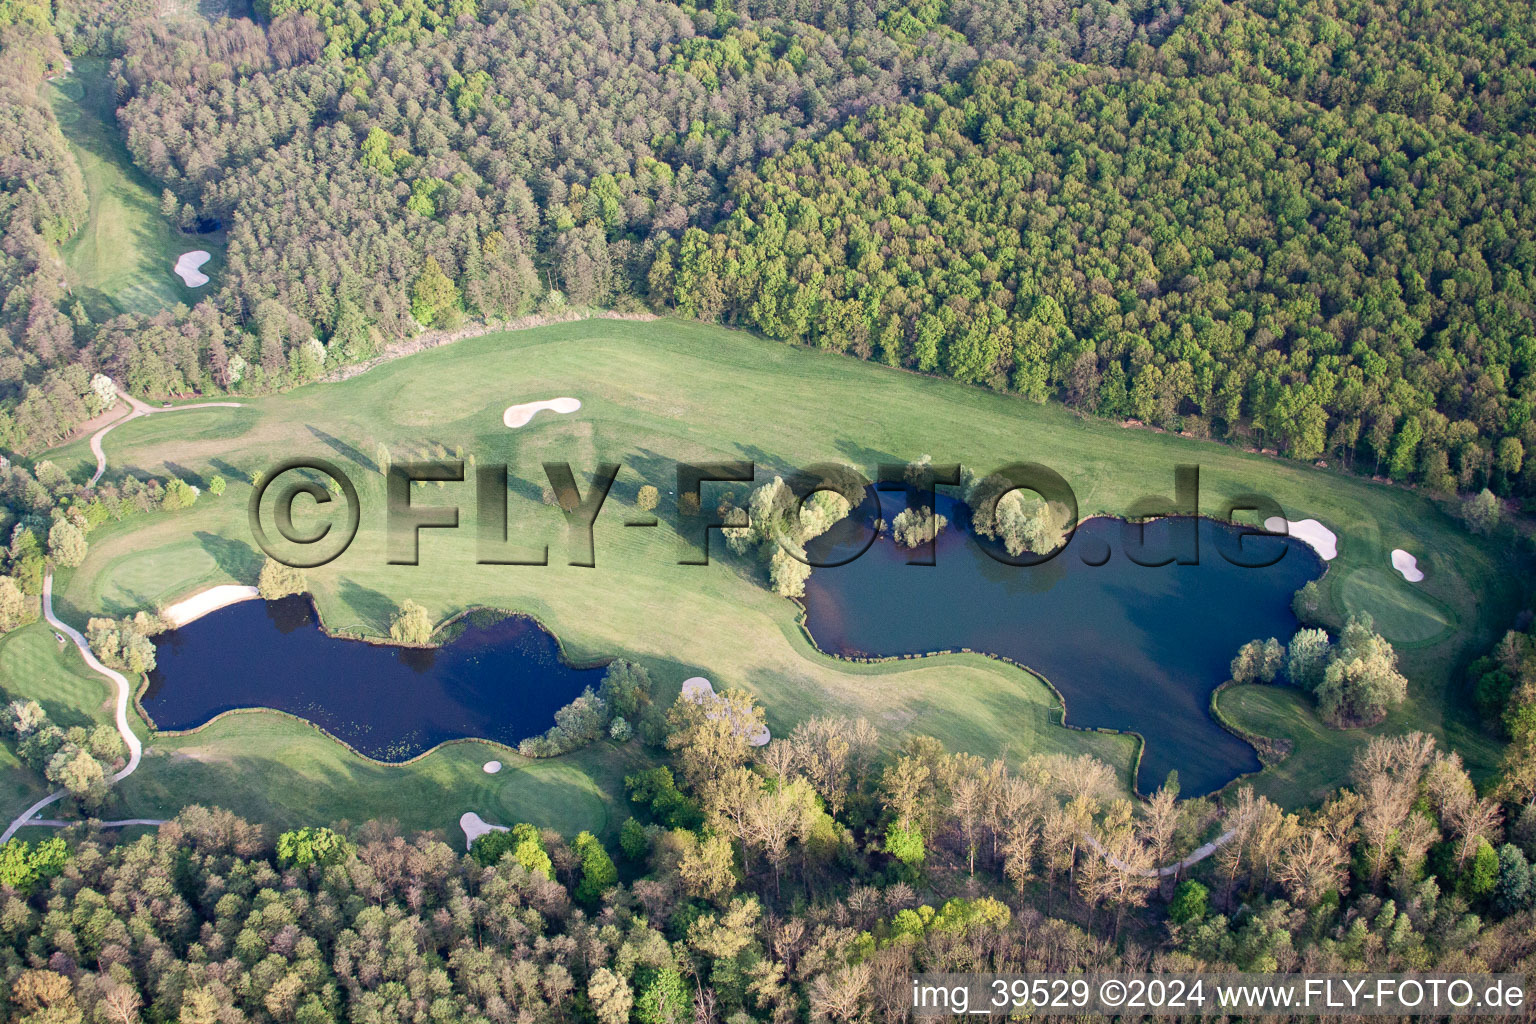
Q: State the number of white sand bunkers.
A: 8